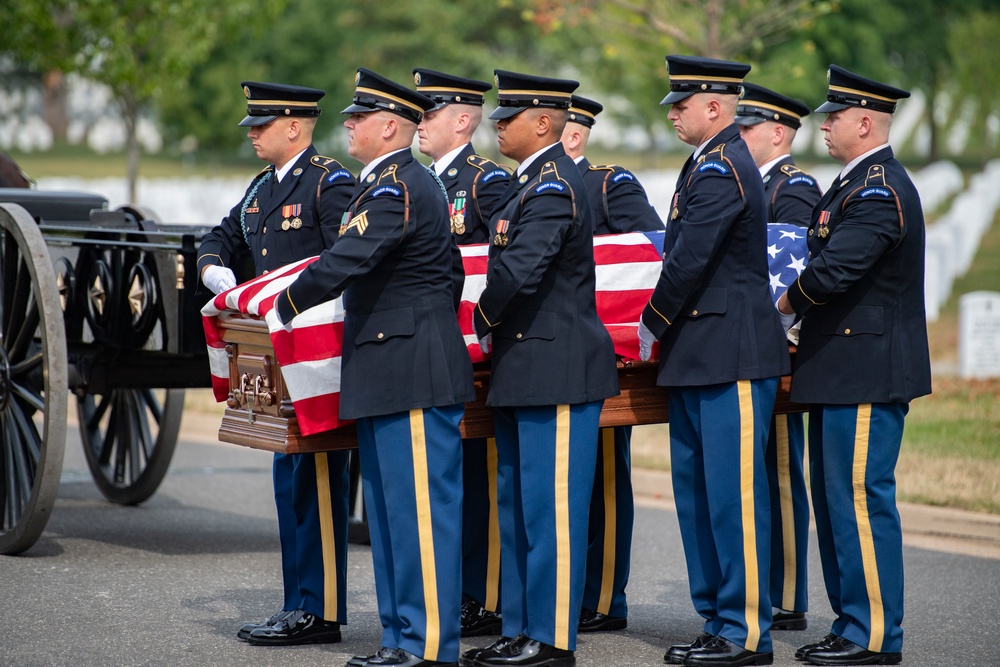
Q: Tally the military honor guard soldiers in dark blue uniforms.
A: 8